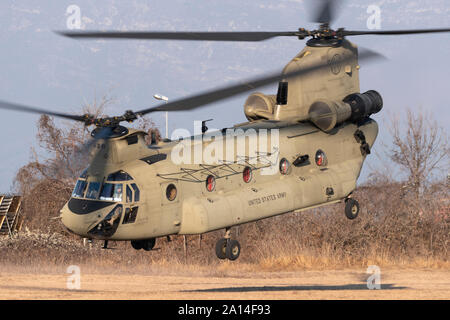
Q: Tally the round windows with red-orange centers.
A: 4